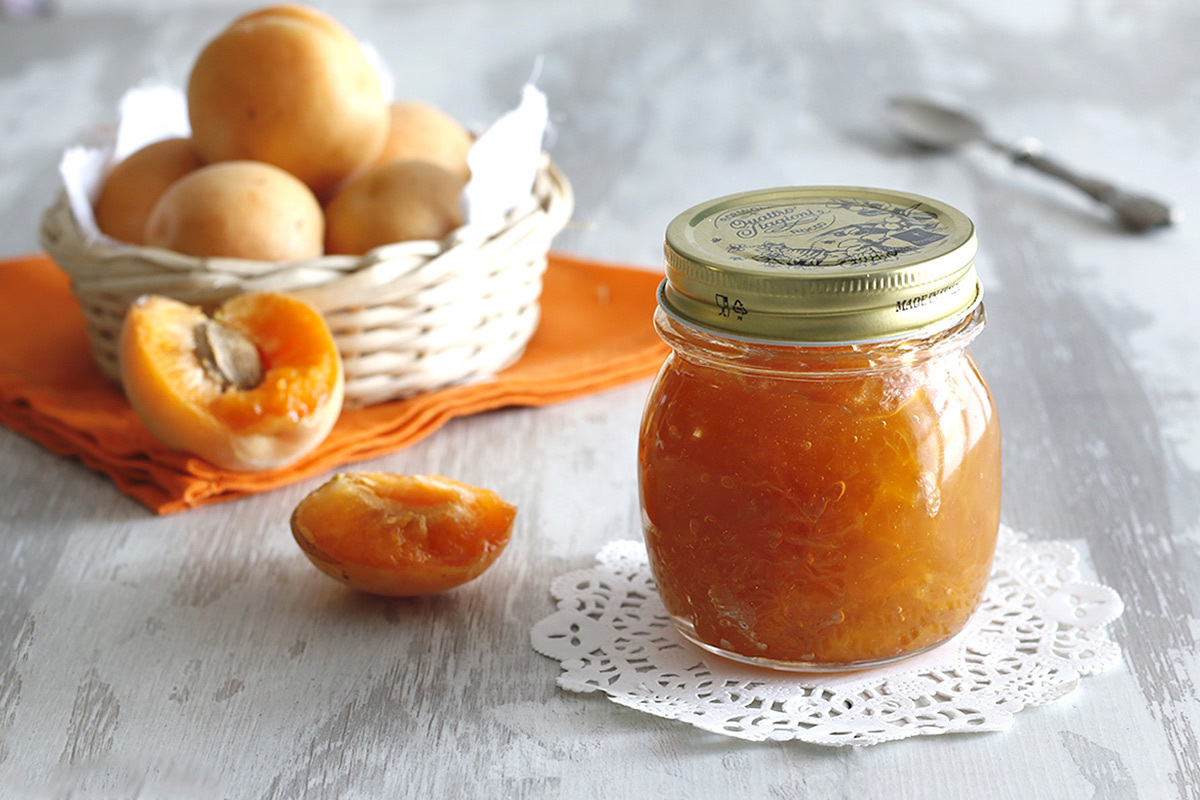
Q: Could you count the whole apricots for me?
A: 5